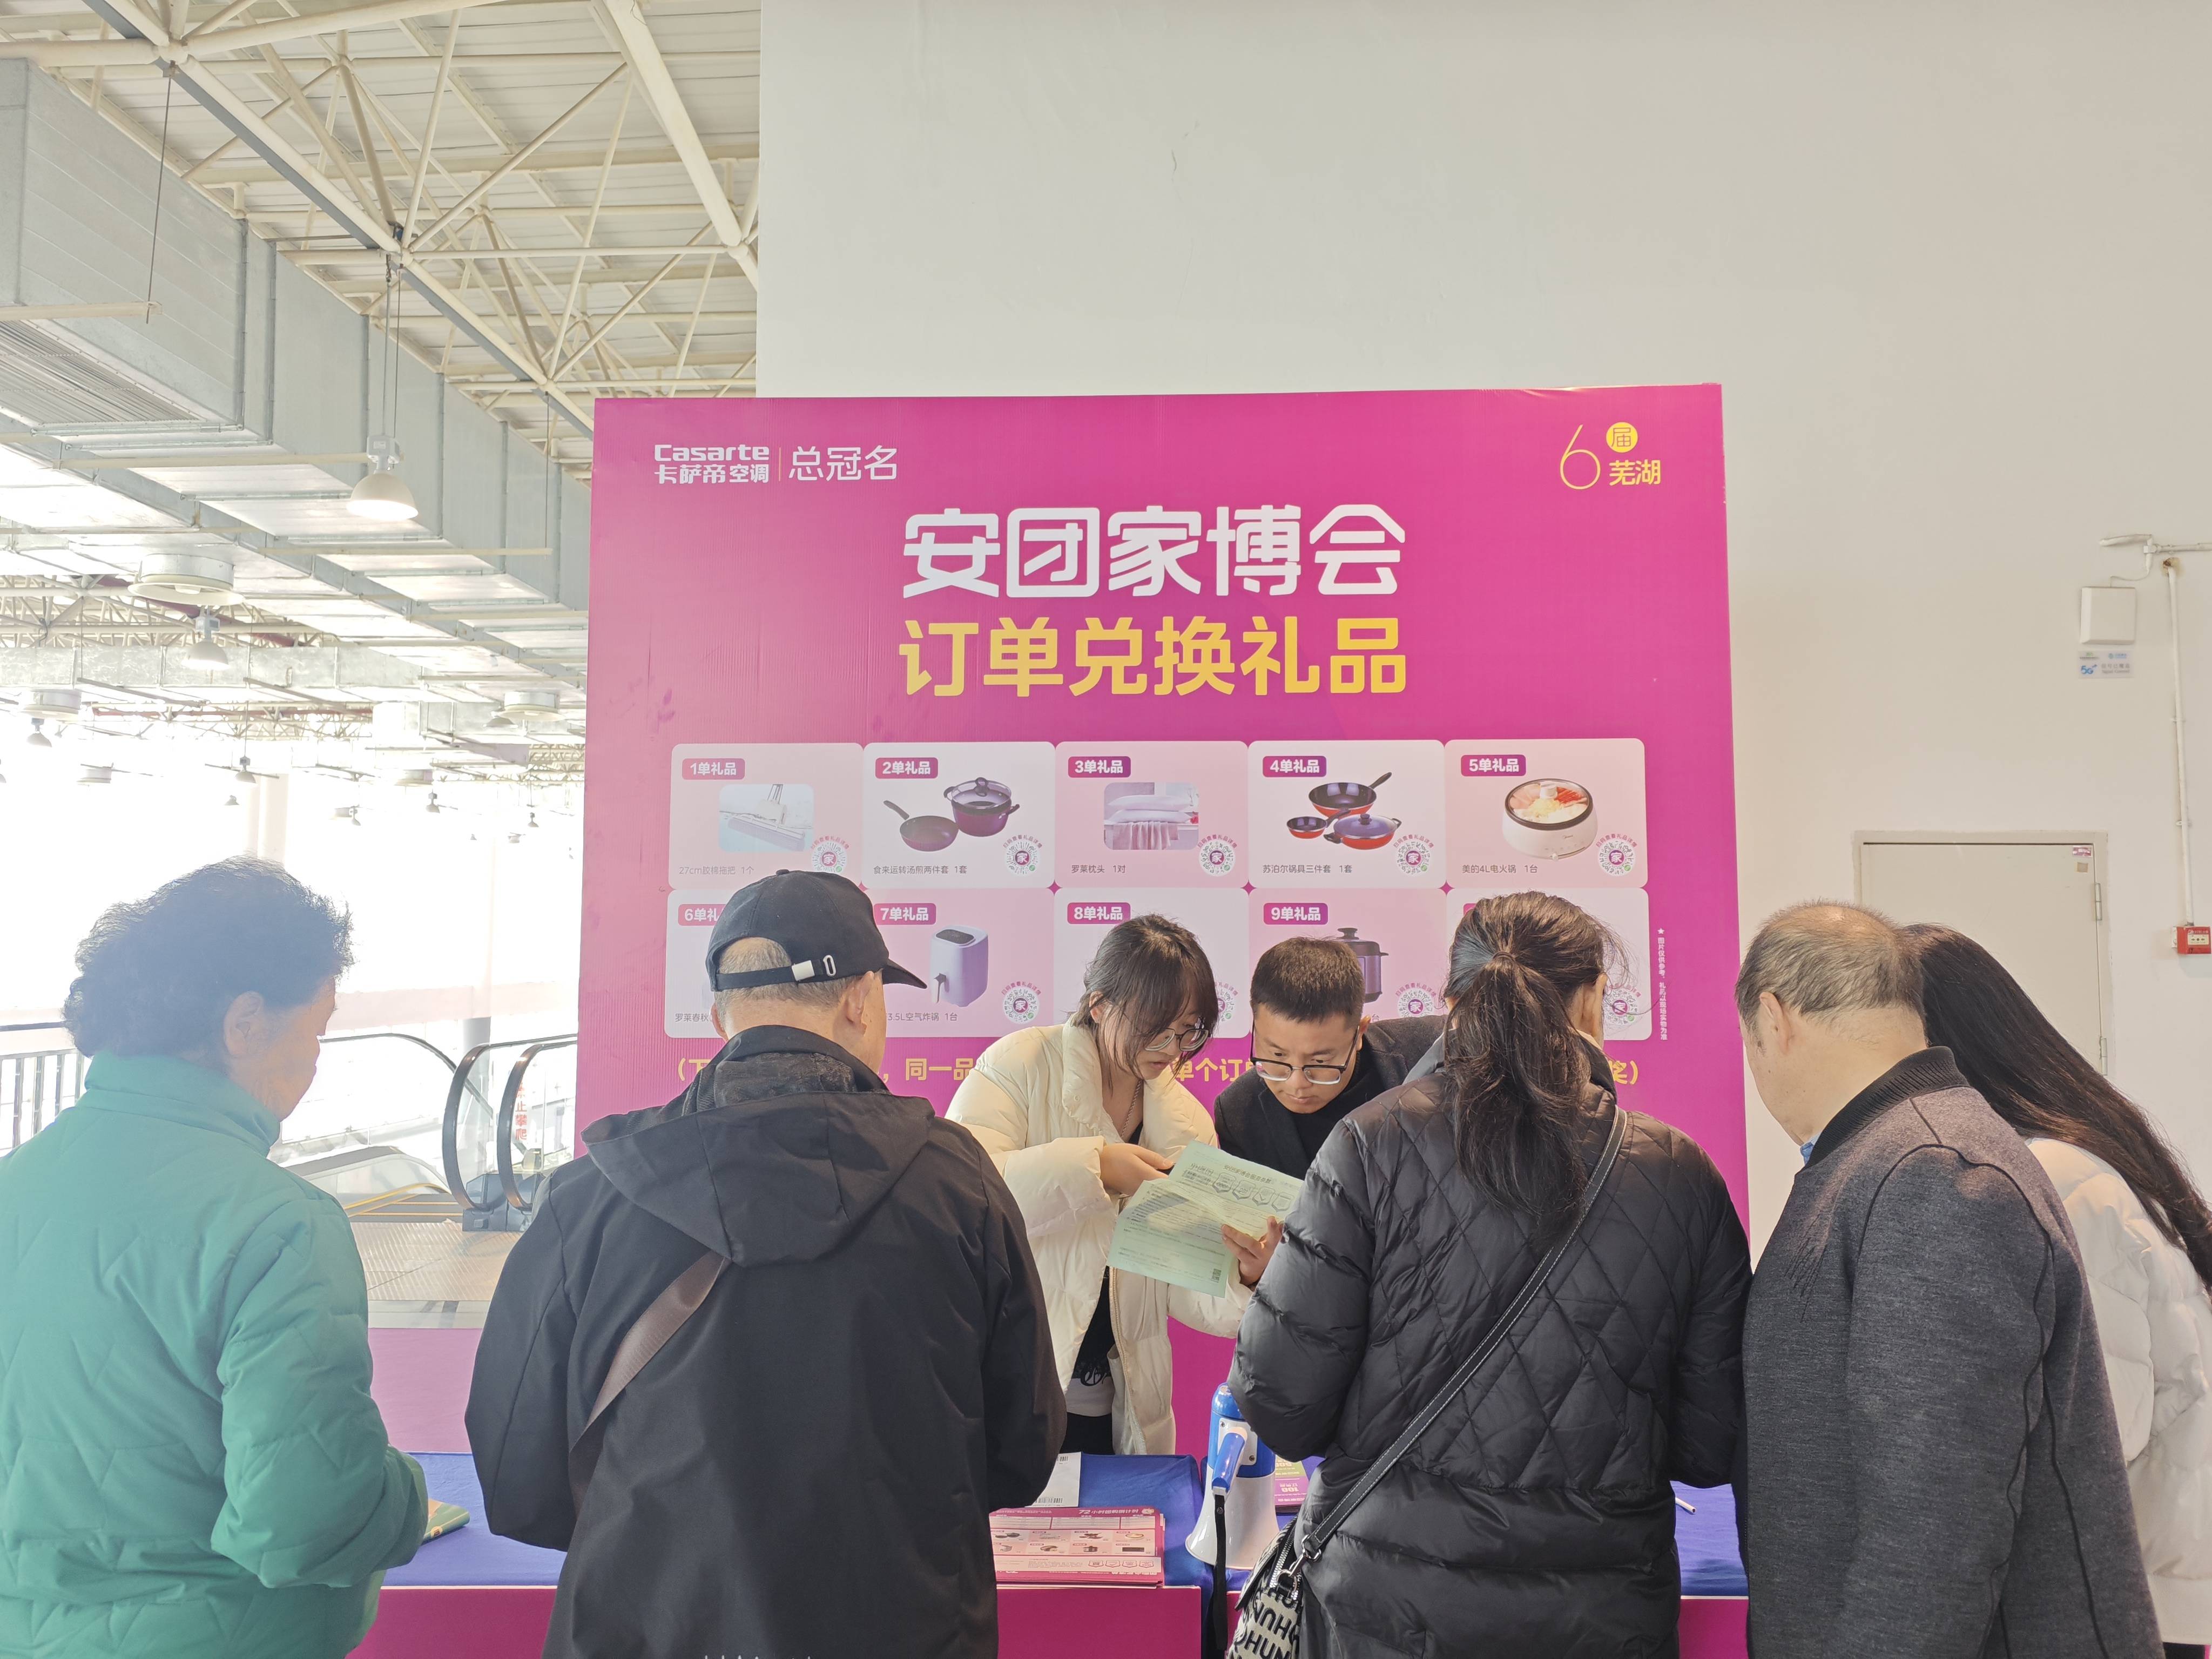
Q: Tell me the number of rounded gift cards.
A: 10